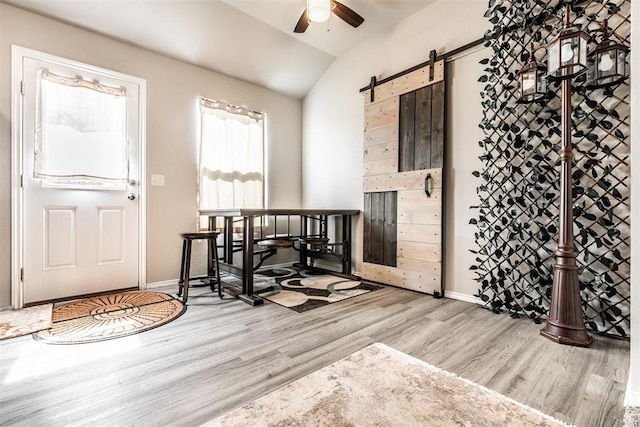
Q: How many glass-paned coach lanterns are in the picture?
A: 3